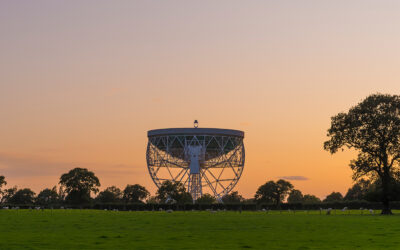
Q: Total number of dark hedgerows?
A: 1